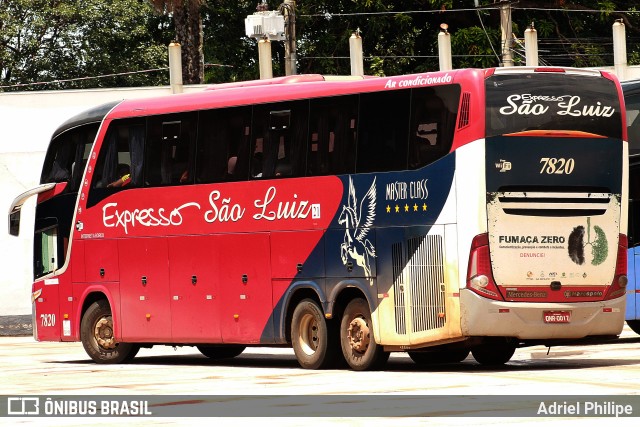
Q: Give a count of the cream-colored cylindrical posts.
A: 6